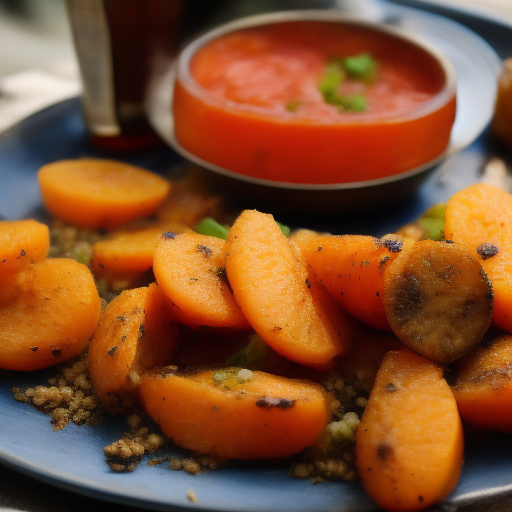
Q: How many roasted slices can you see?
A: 13